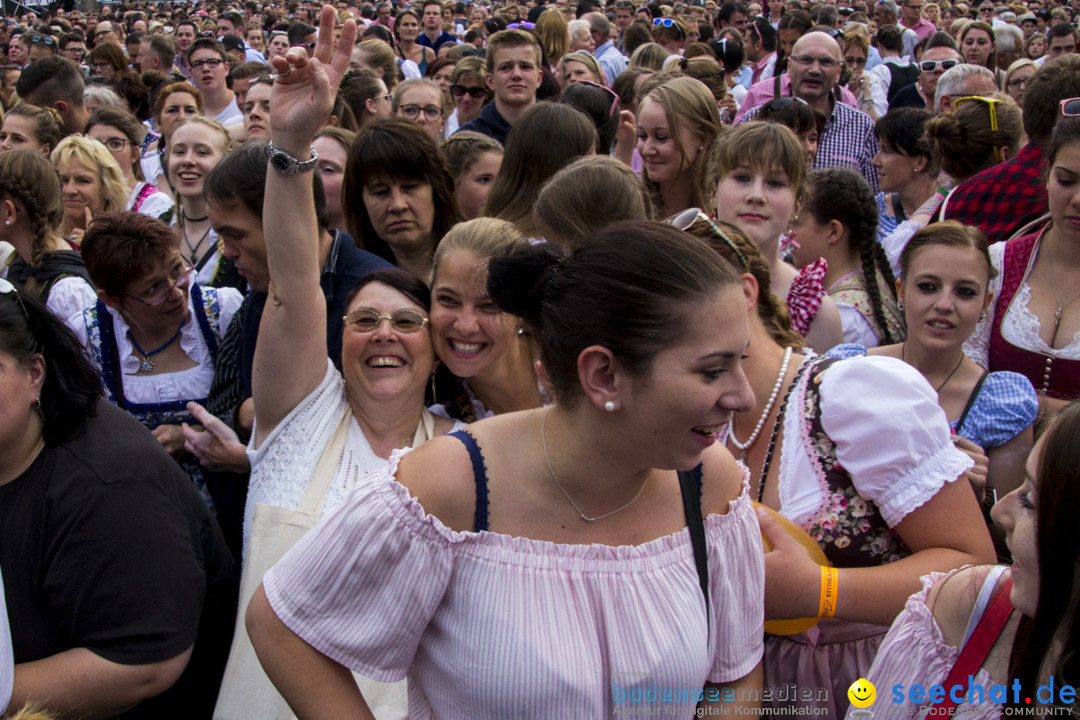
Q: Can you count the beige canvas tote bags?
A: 1